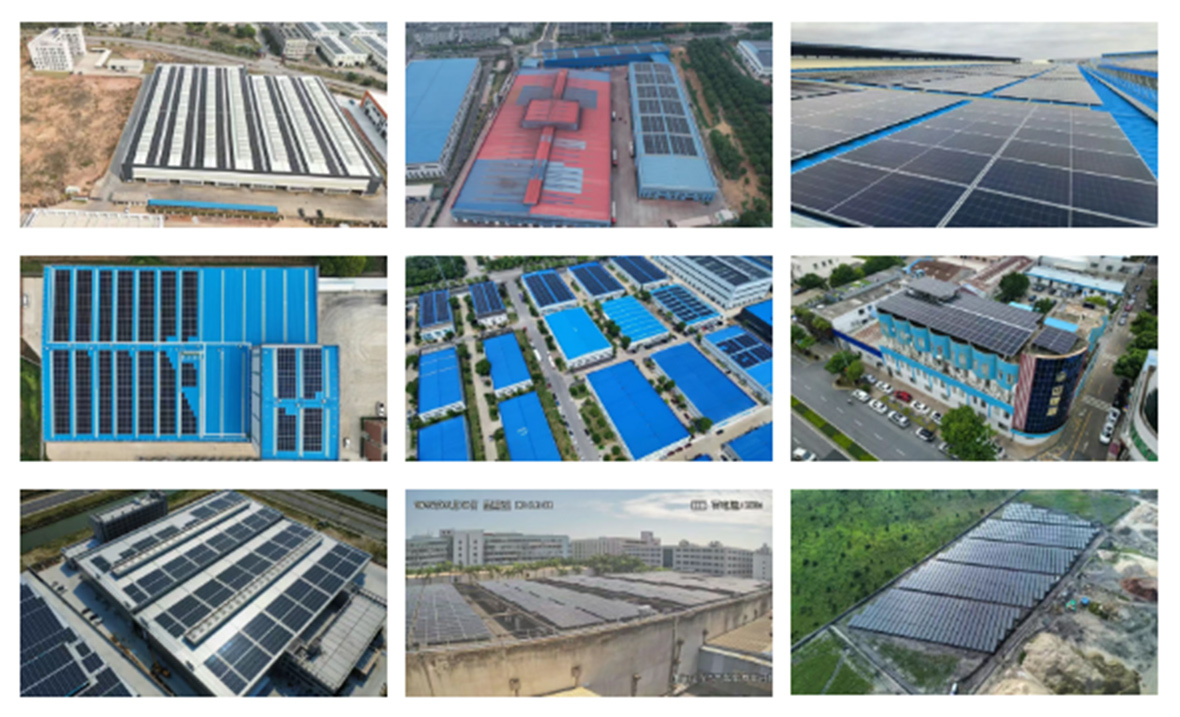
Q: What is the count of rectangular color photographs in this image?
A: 9